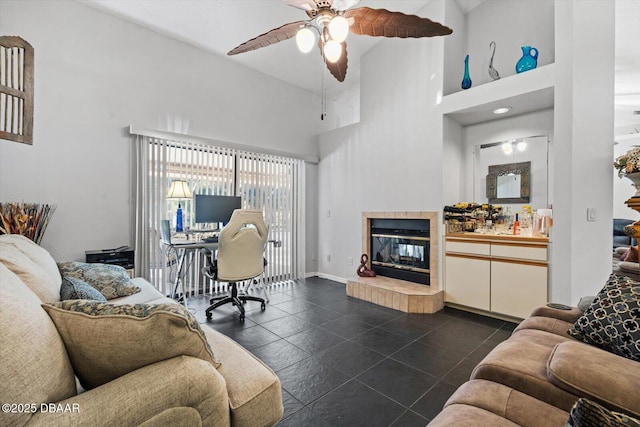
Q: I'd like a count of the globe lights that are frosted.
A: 3